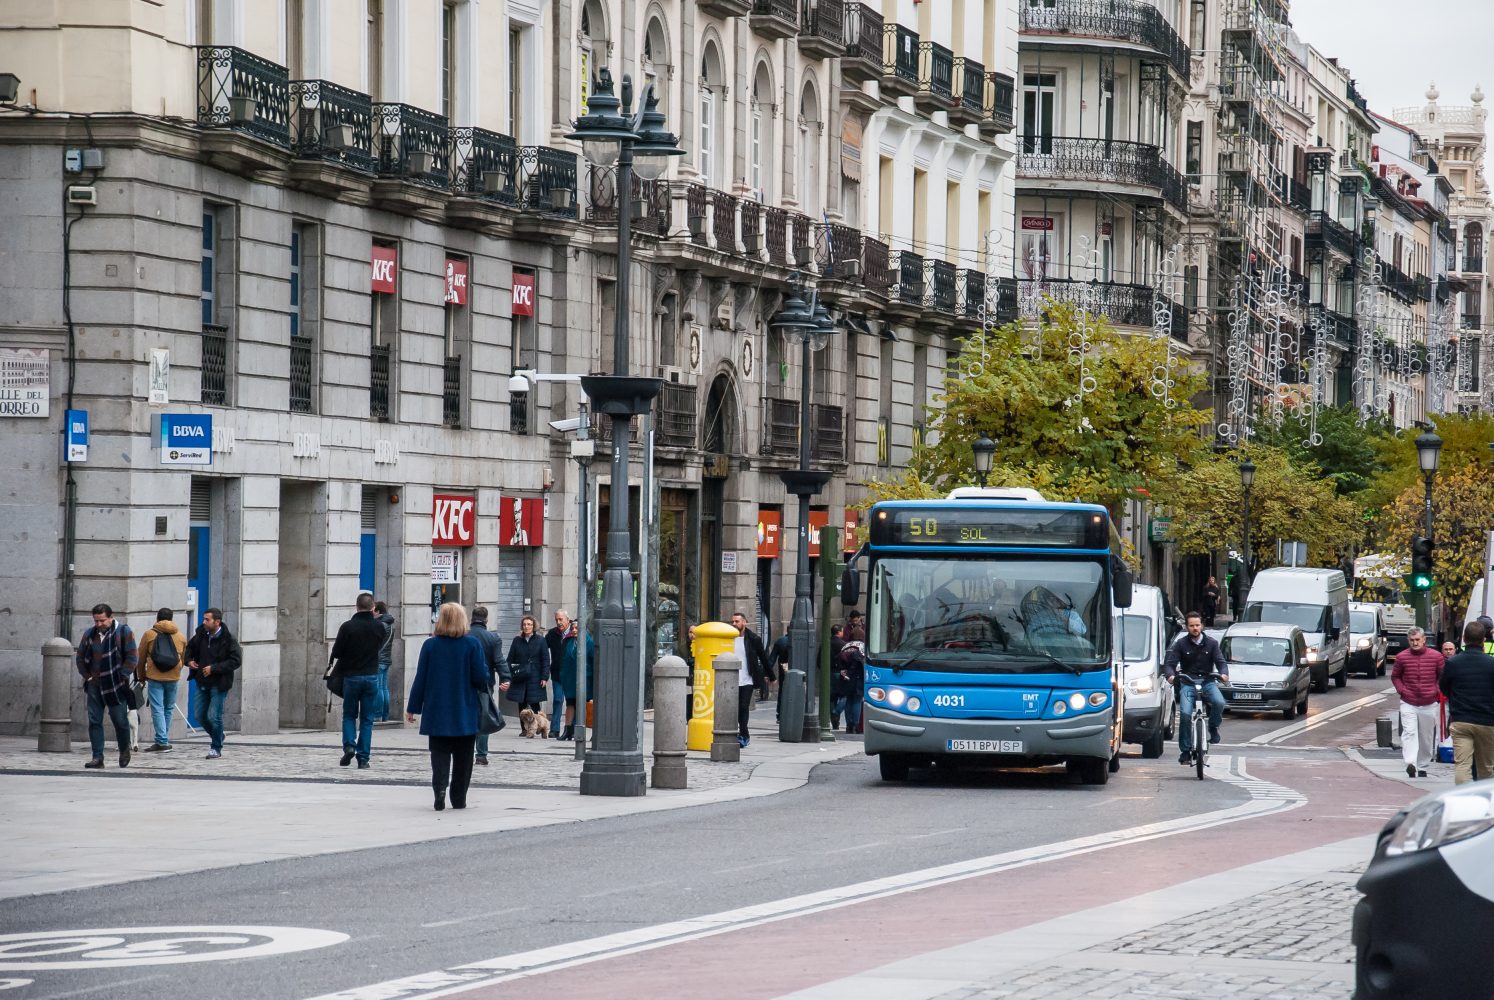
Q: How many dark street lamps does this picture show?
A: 5